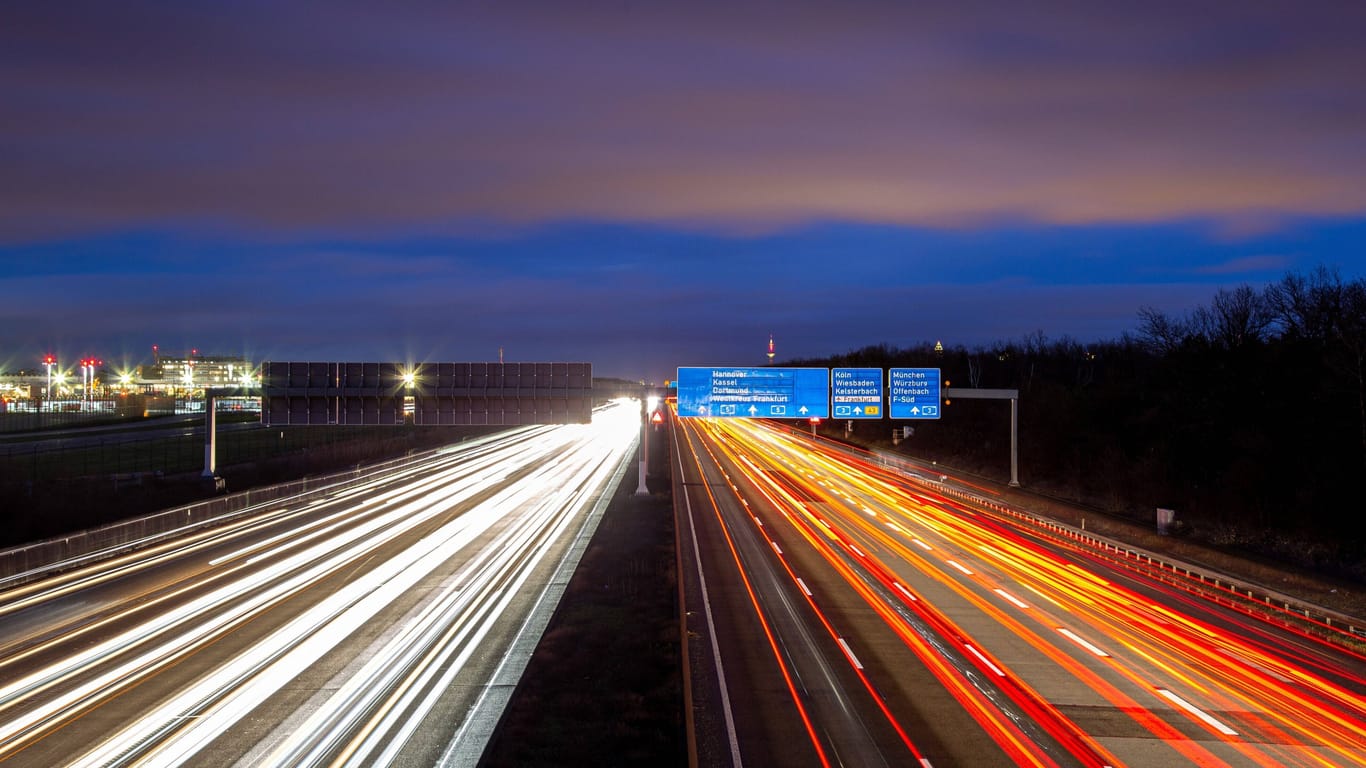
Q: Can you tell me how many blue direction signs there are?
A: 3